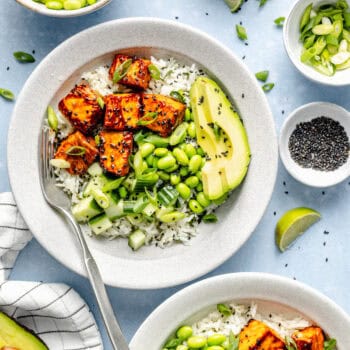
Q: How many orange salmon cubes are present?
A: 8